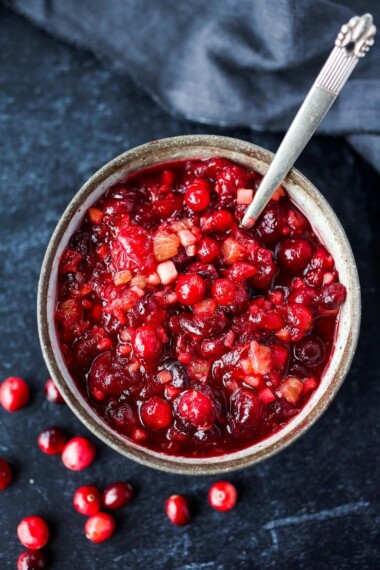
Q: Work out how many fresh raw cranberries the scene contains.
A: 12